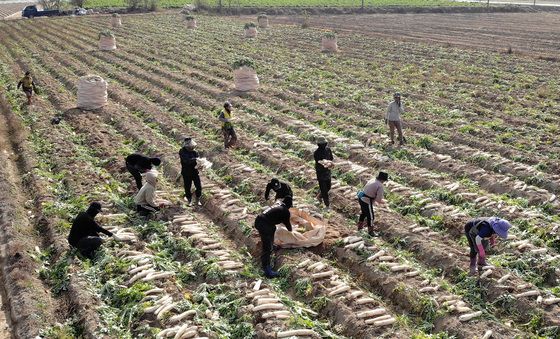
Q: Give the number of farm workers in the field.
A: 12